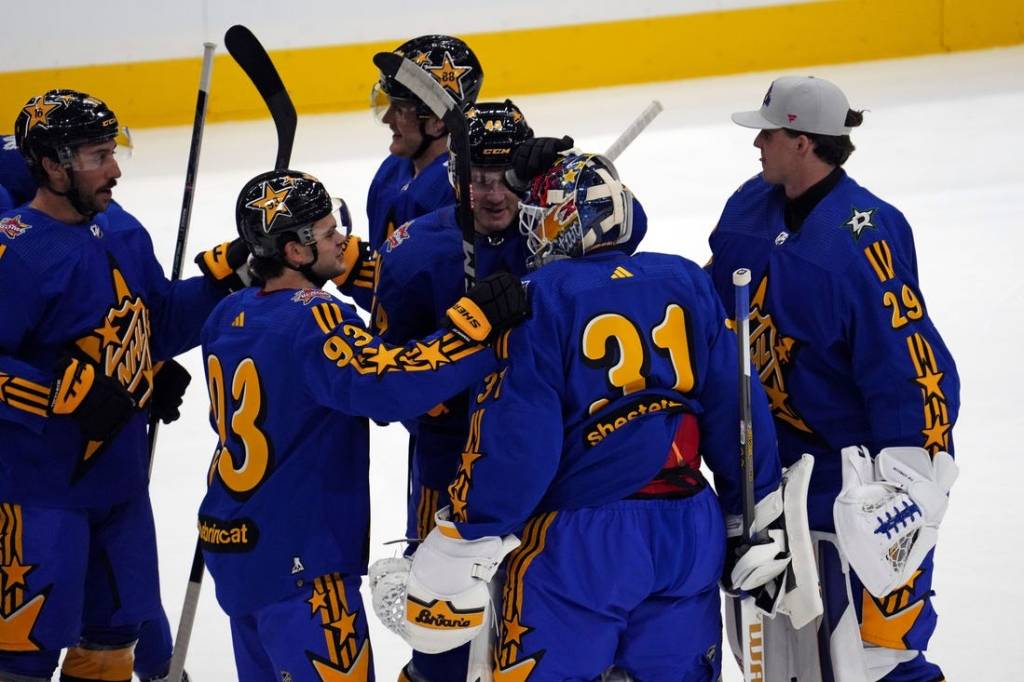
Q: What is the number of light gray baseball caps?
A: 1